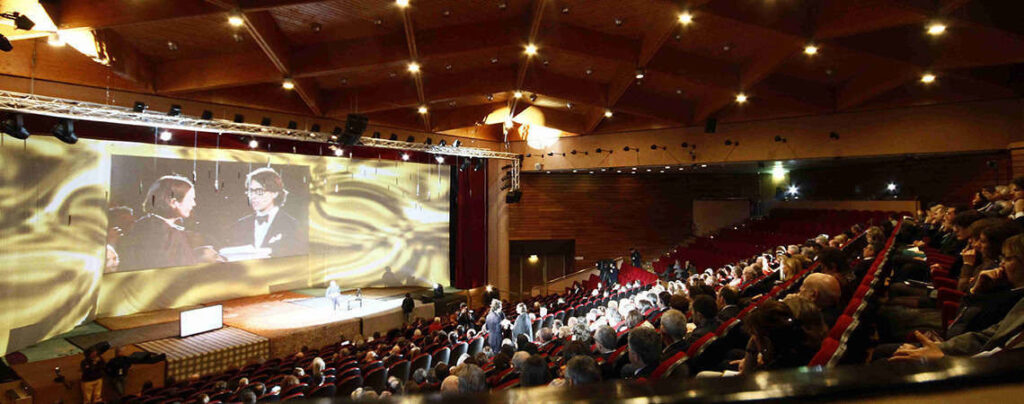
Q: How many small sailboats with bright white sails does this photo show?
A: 0